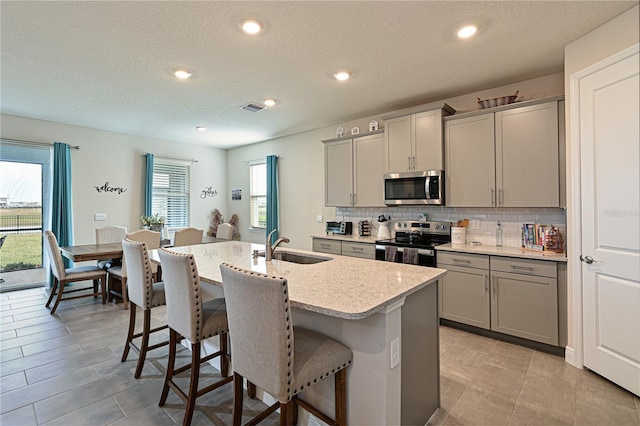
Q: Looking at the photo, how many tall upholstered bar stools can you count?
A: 3